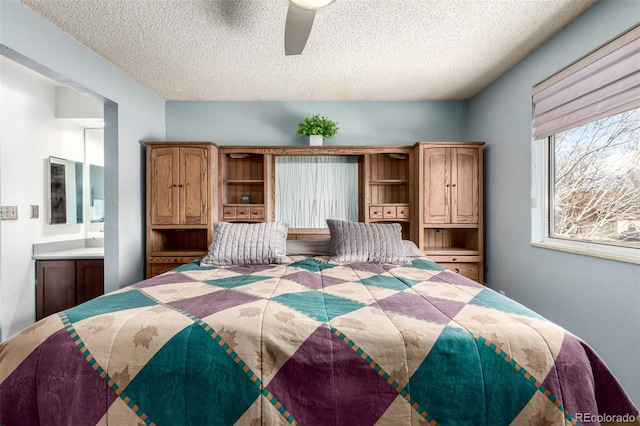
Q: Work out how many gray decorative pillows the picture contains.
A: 2